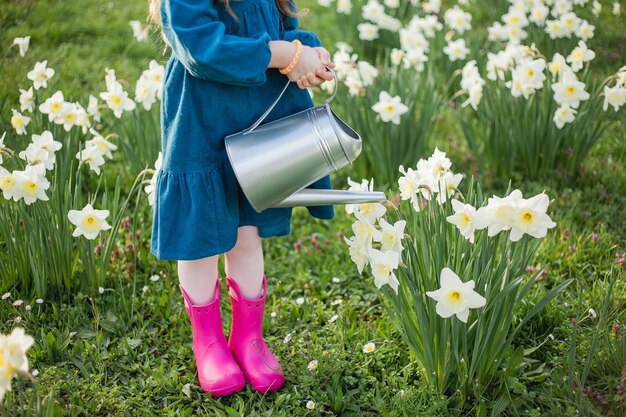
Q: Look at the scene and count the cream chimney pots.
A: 0